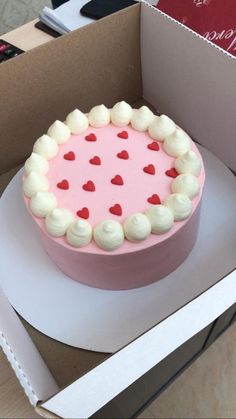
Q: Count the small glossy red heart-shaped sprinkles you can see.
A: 14